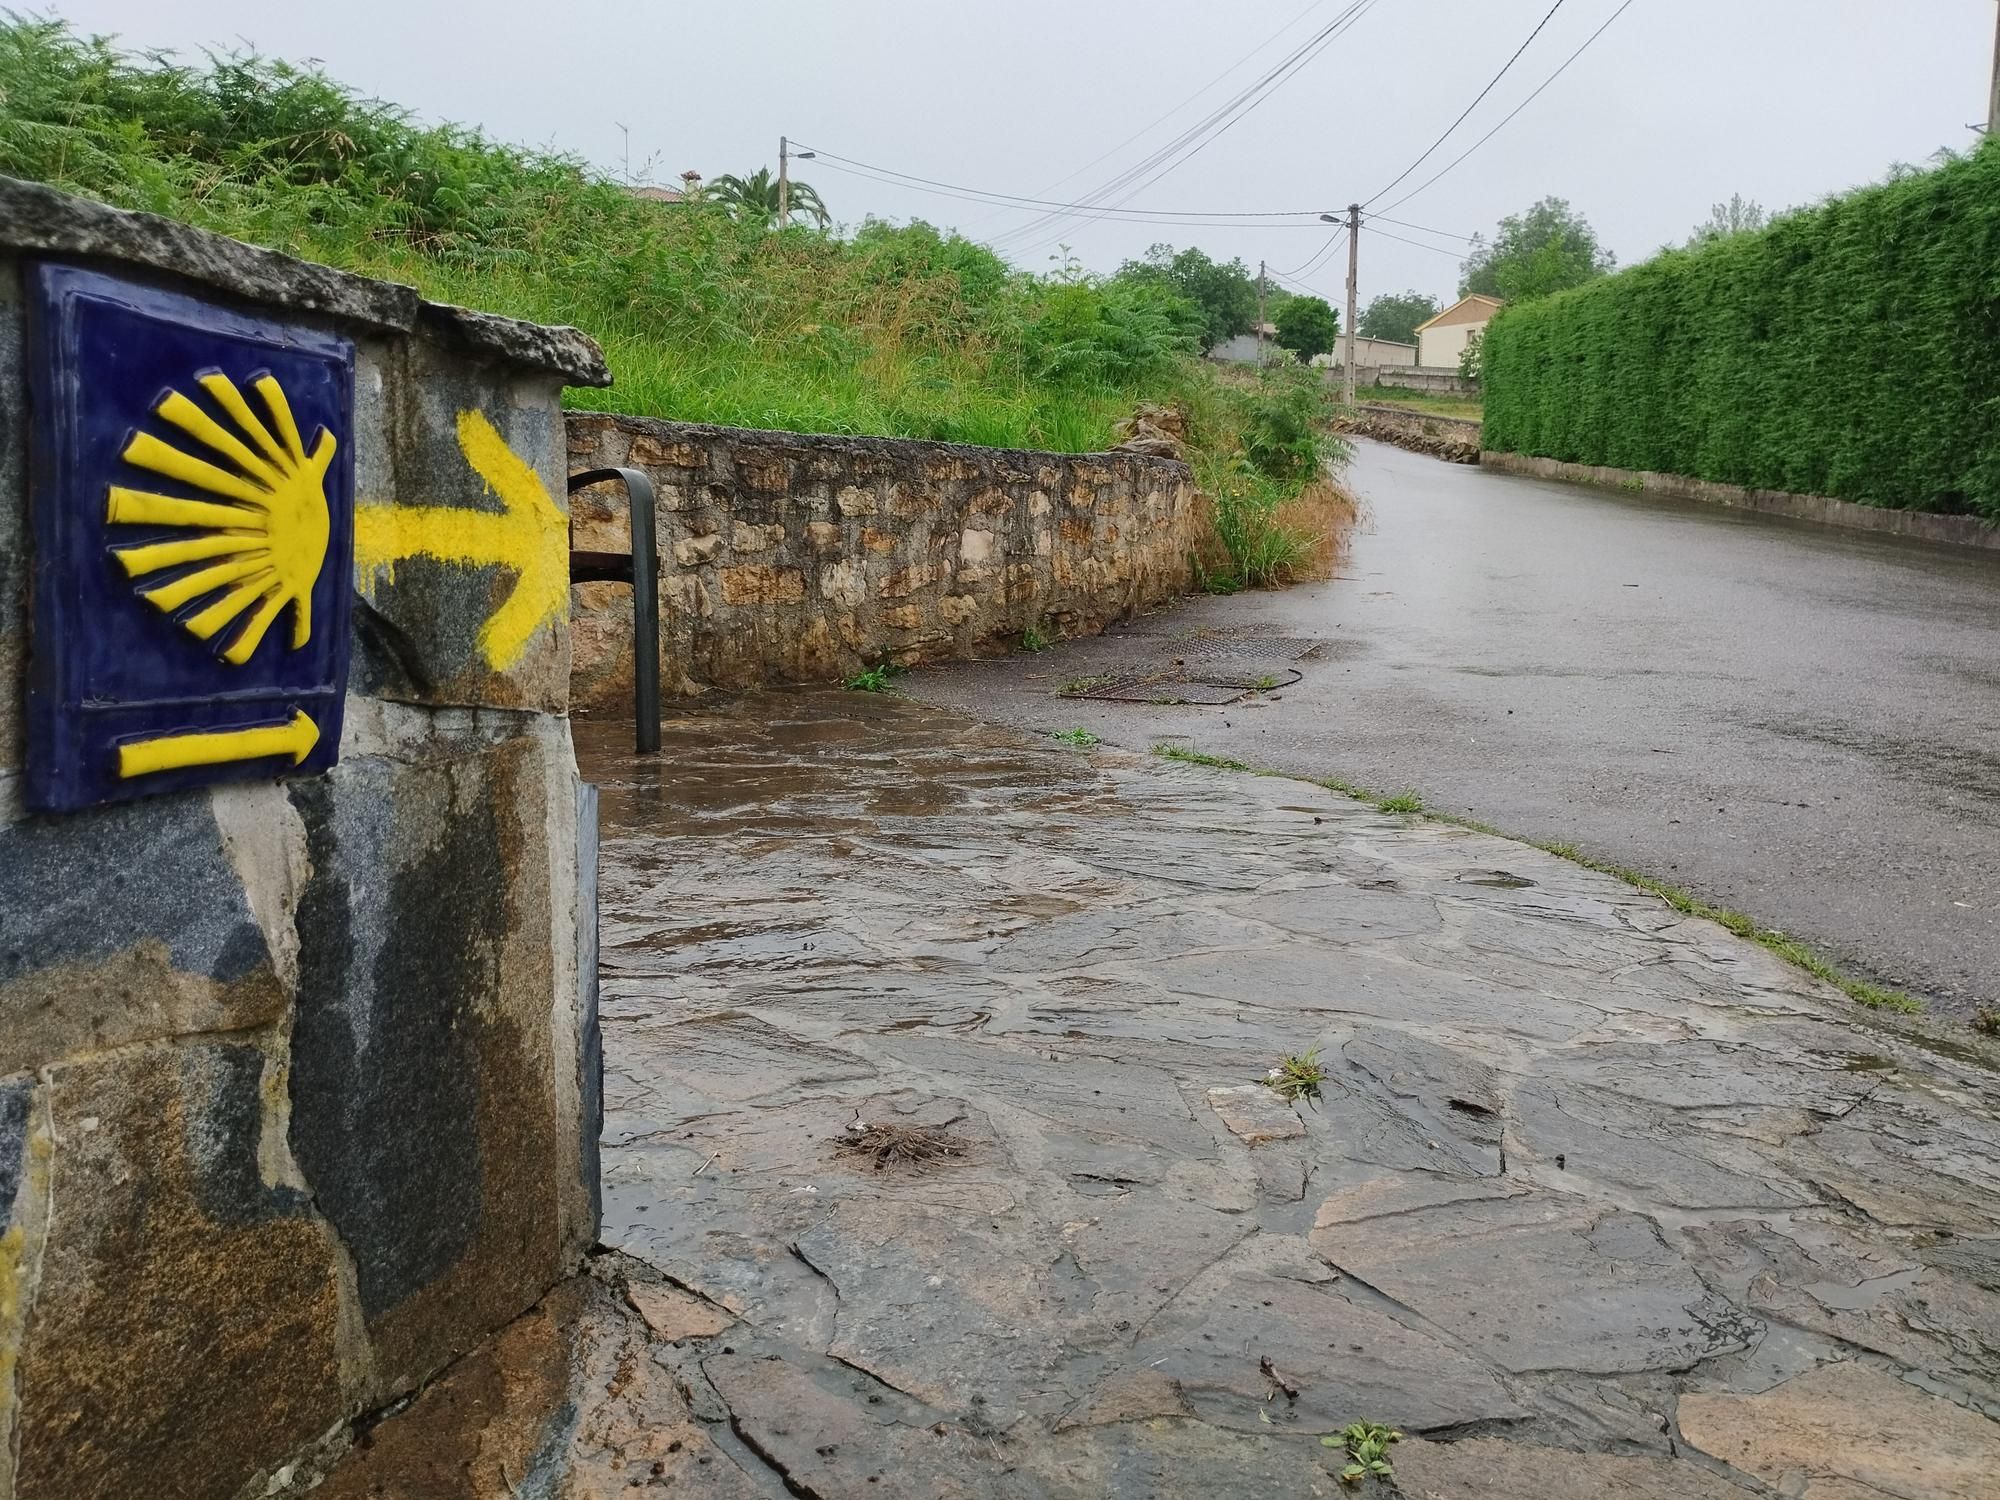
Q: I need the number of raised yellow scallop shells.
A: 1